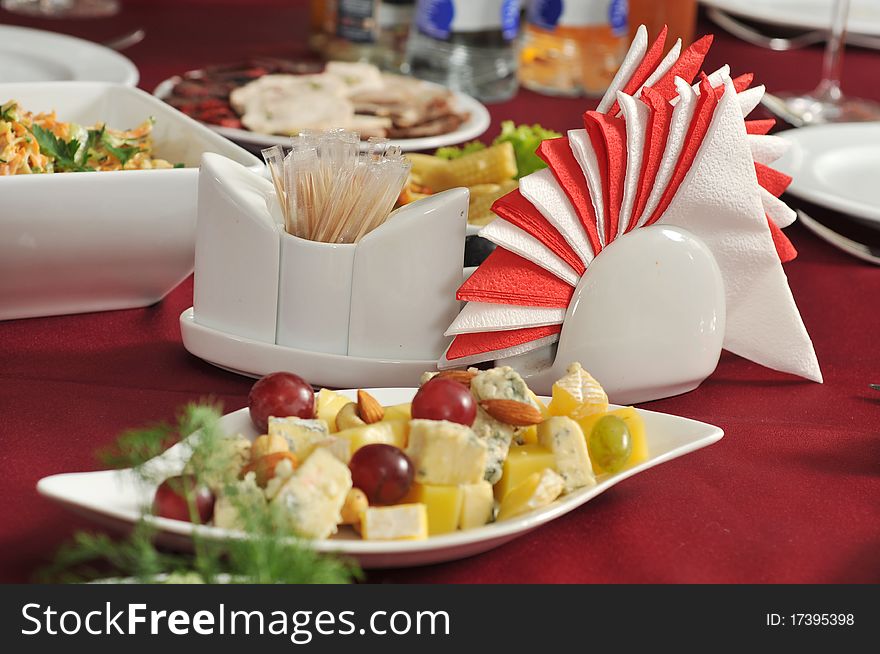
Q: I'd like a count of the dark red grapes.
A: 4